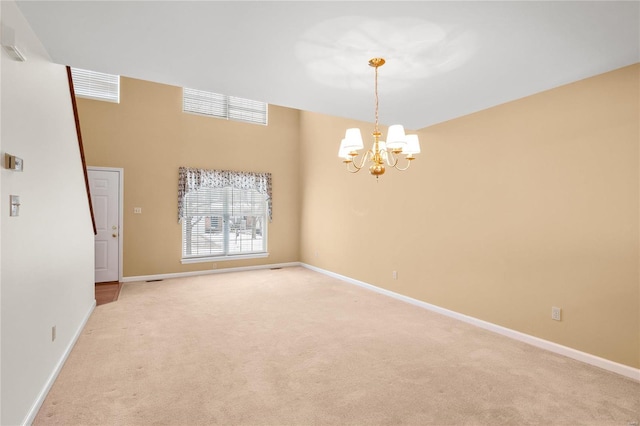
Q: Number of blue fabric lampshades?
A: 0